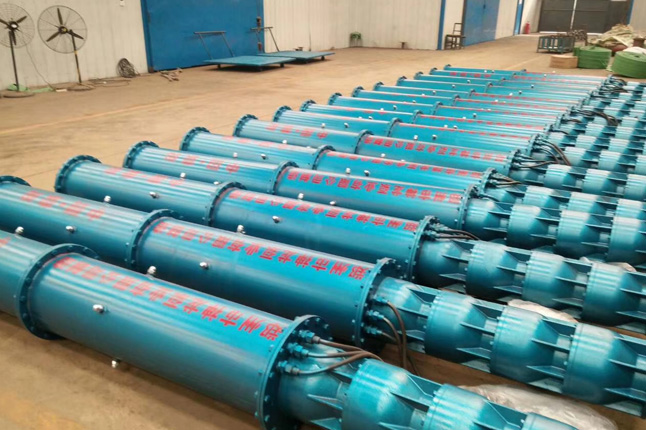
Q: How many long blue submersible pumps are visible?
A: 15